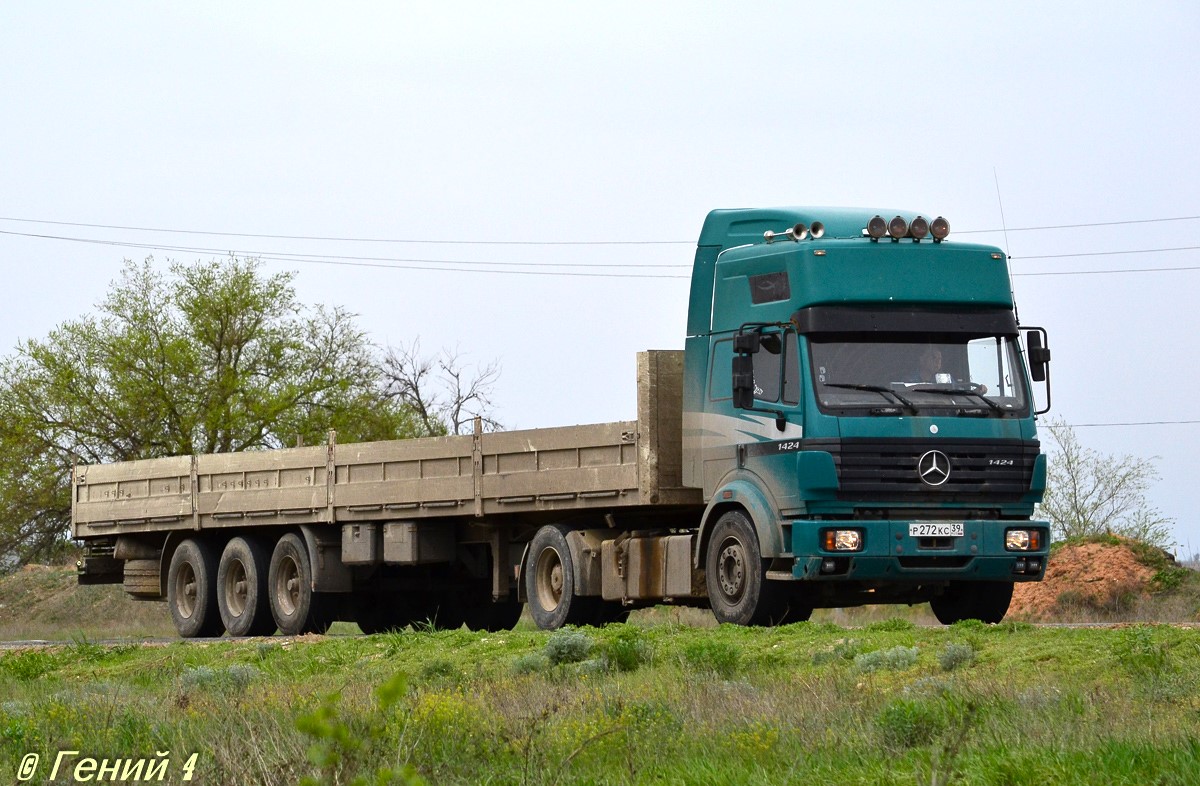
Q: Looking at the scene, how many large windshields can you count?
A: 1